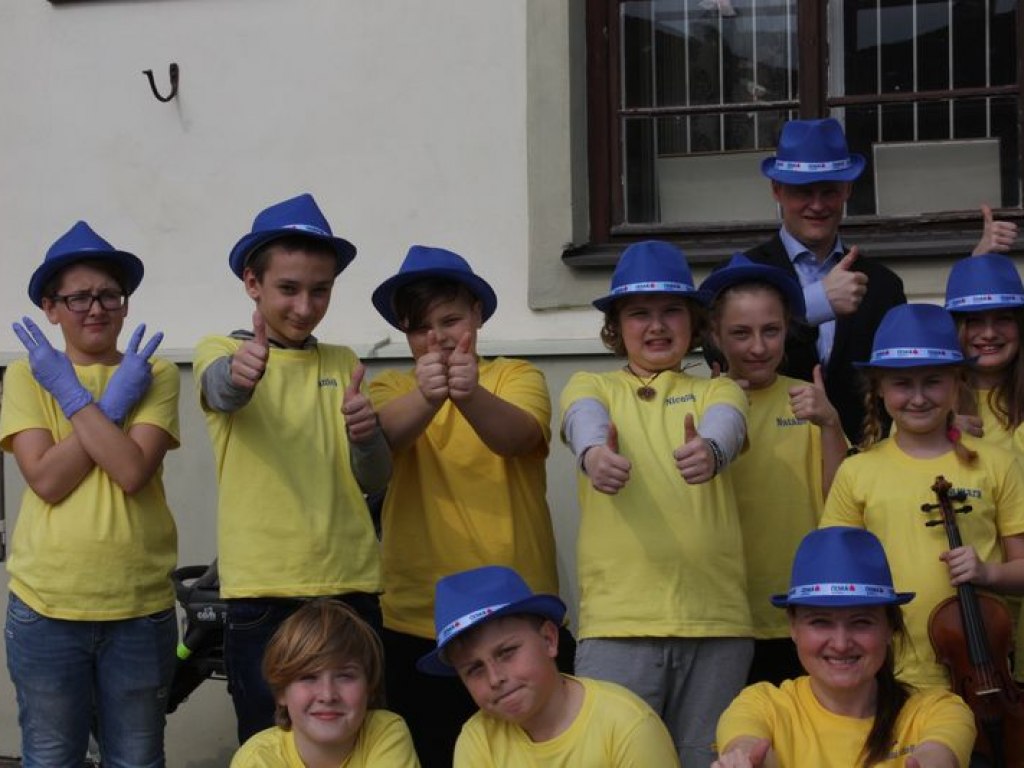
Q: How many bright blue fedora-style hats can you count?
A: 10